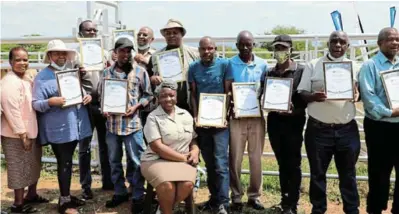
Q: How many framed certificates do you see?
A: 10